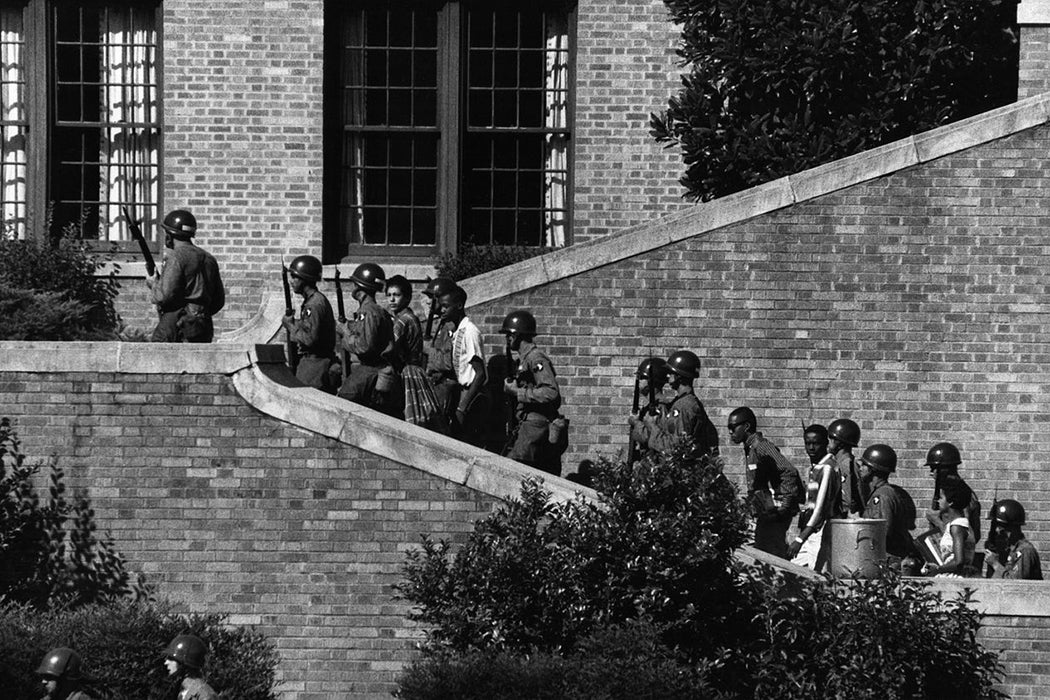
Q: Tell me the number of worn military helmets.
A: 13